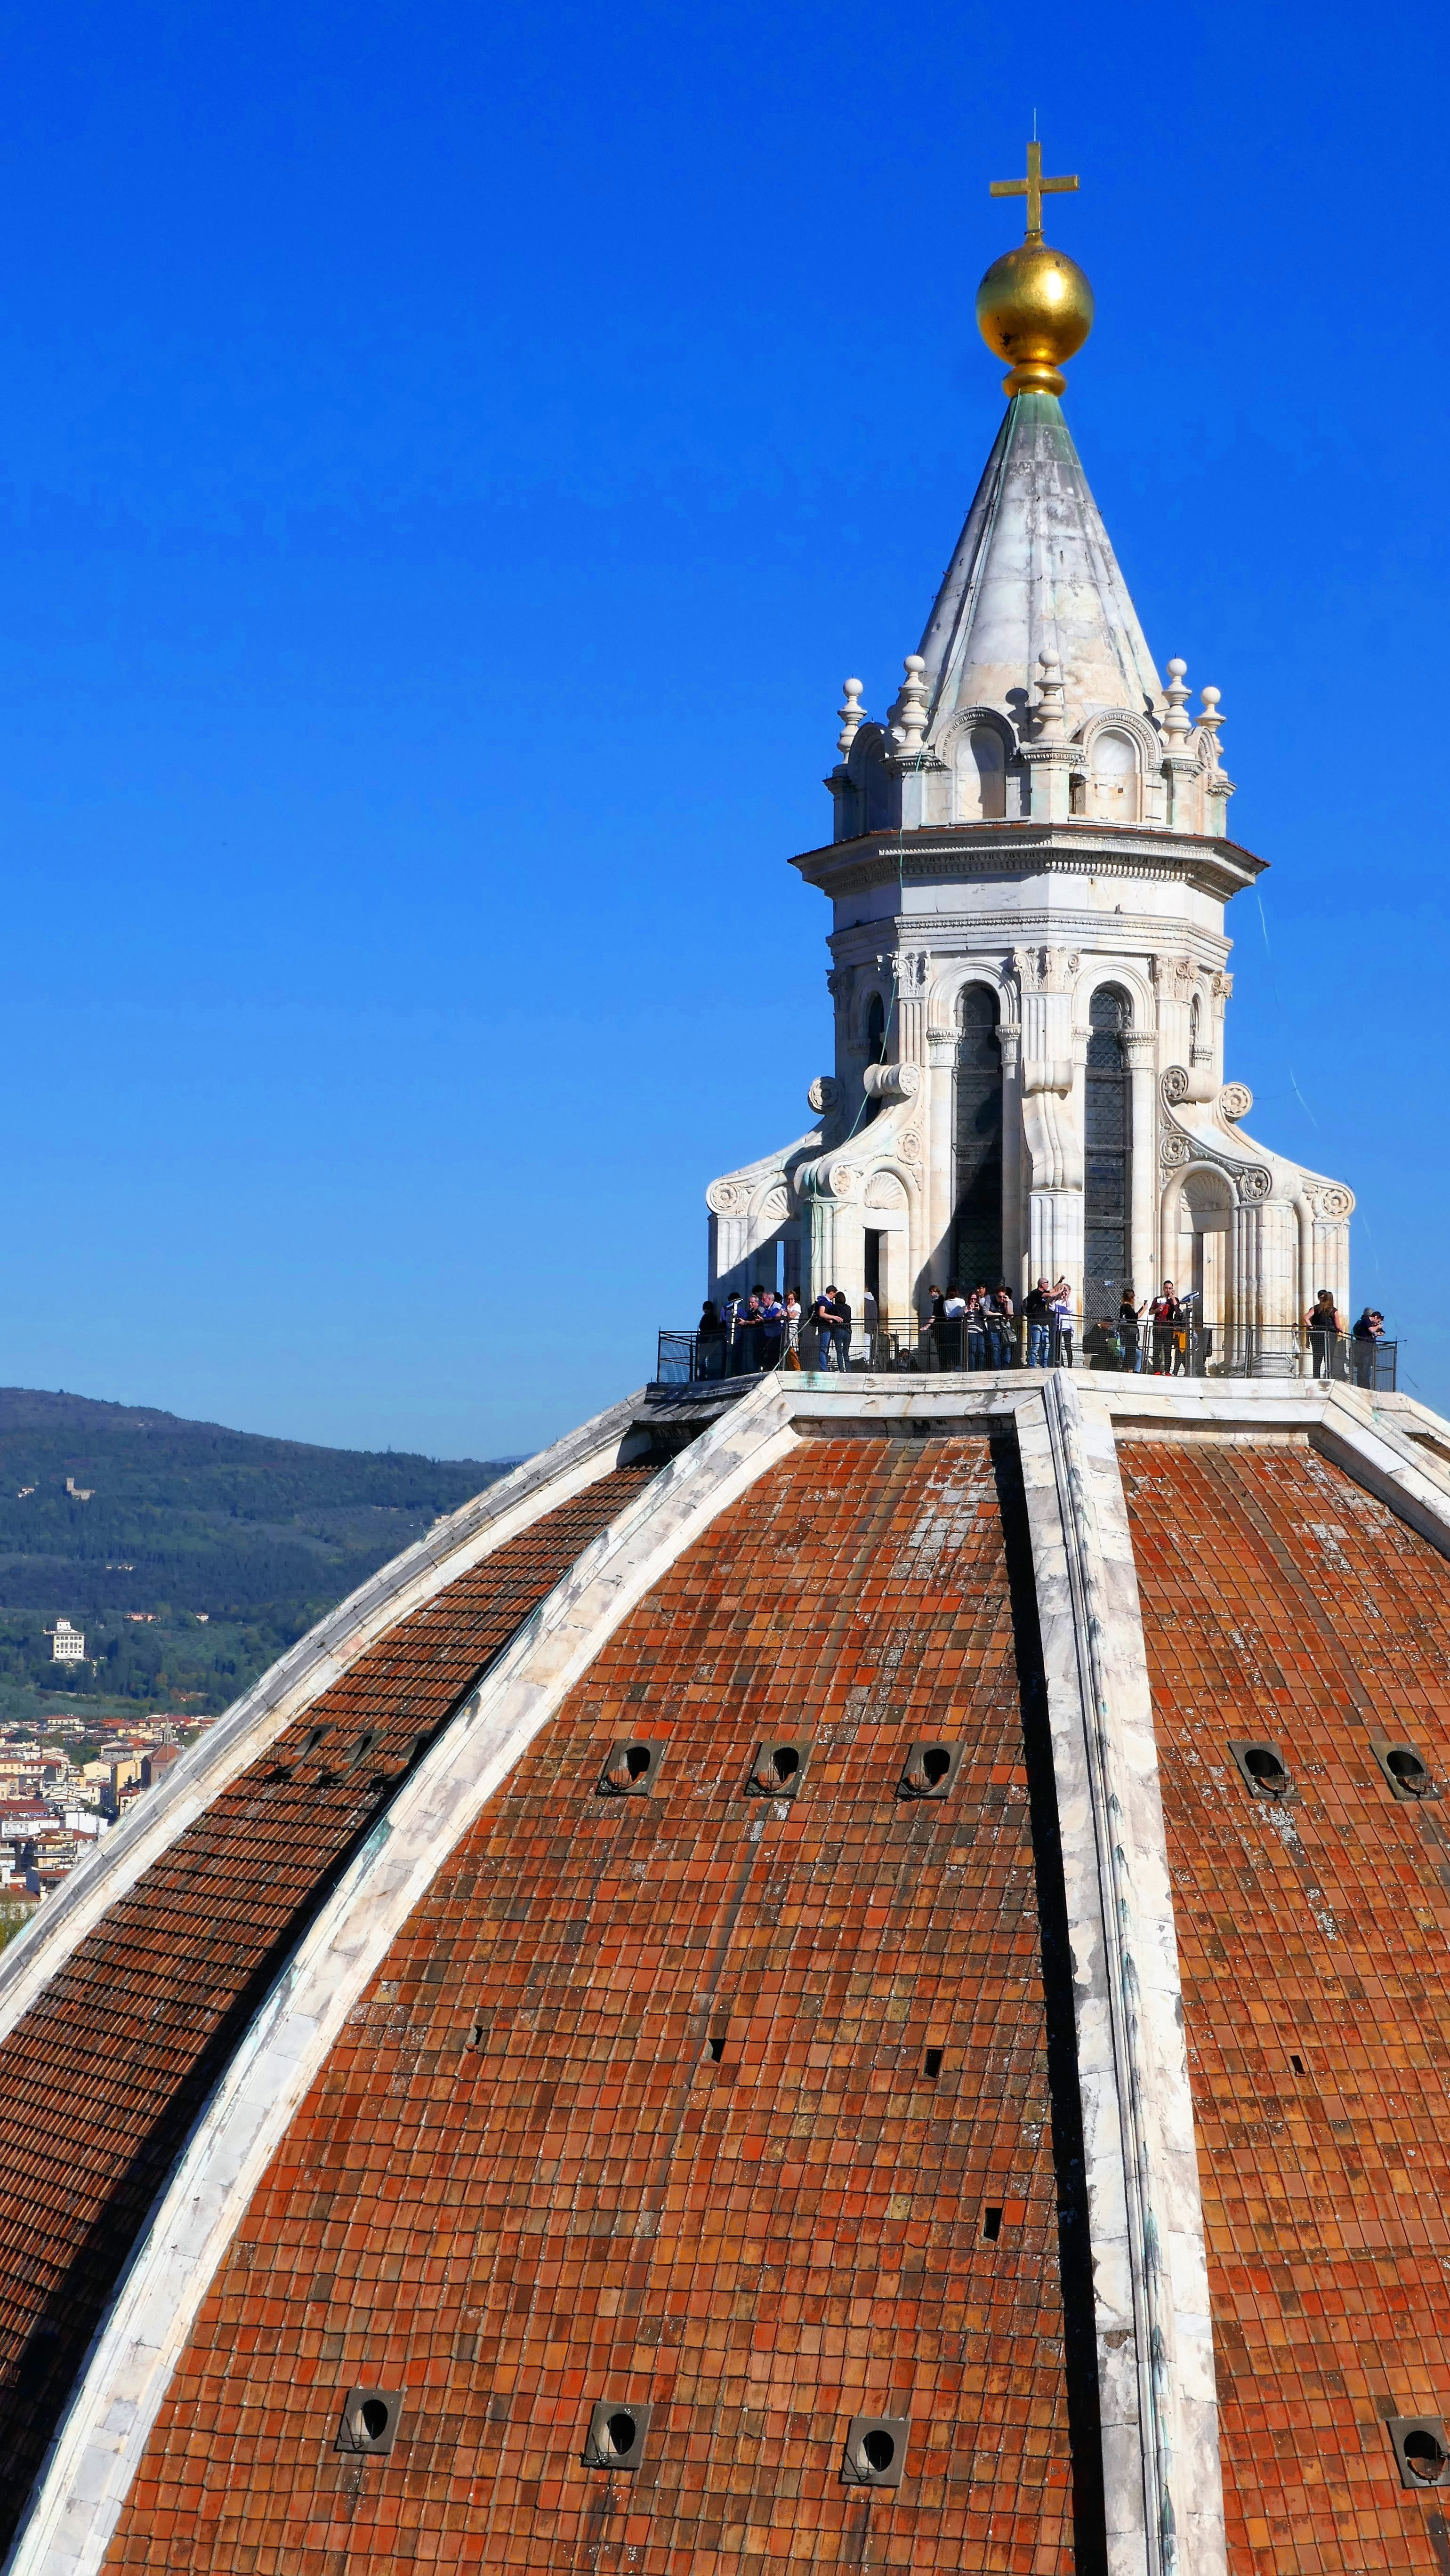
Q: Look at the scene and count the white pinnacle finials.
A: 5